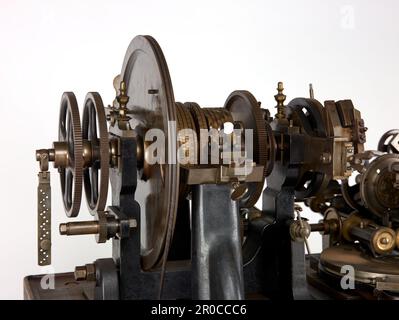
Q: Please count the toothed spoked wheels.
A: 2